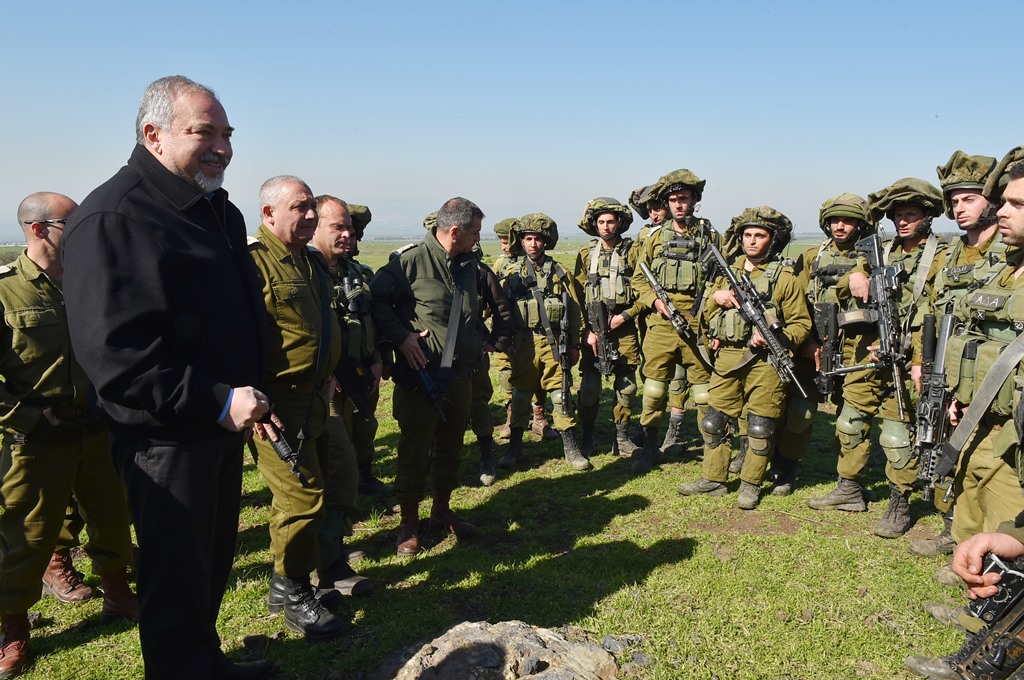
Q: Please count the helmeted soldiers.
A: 12